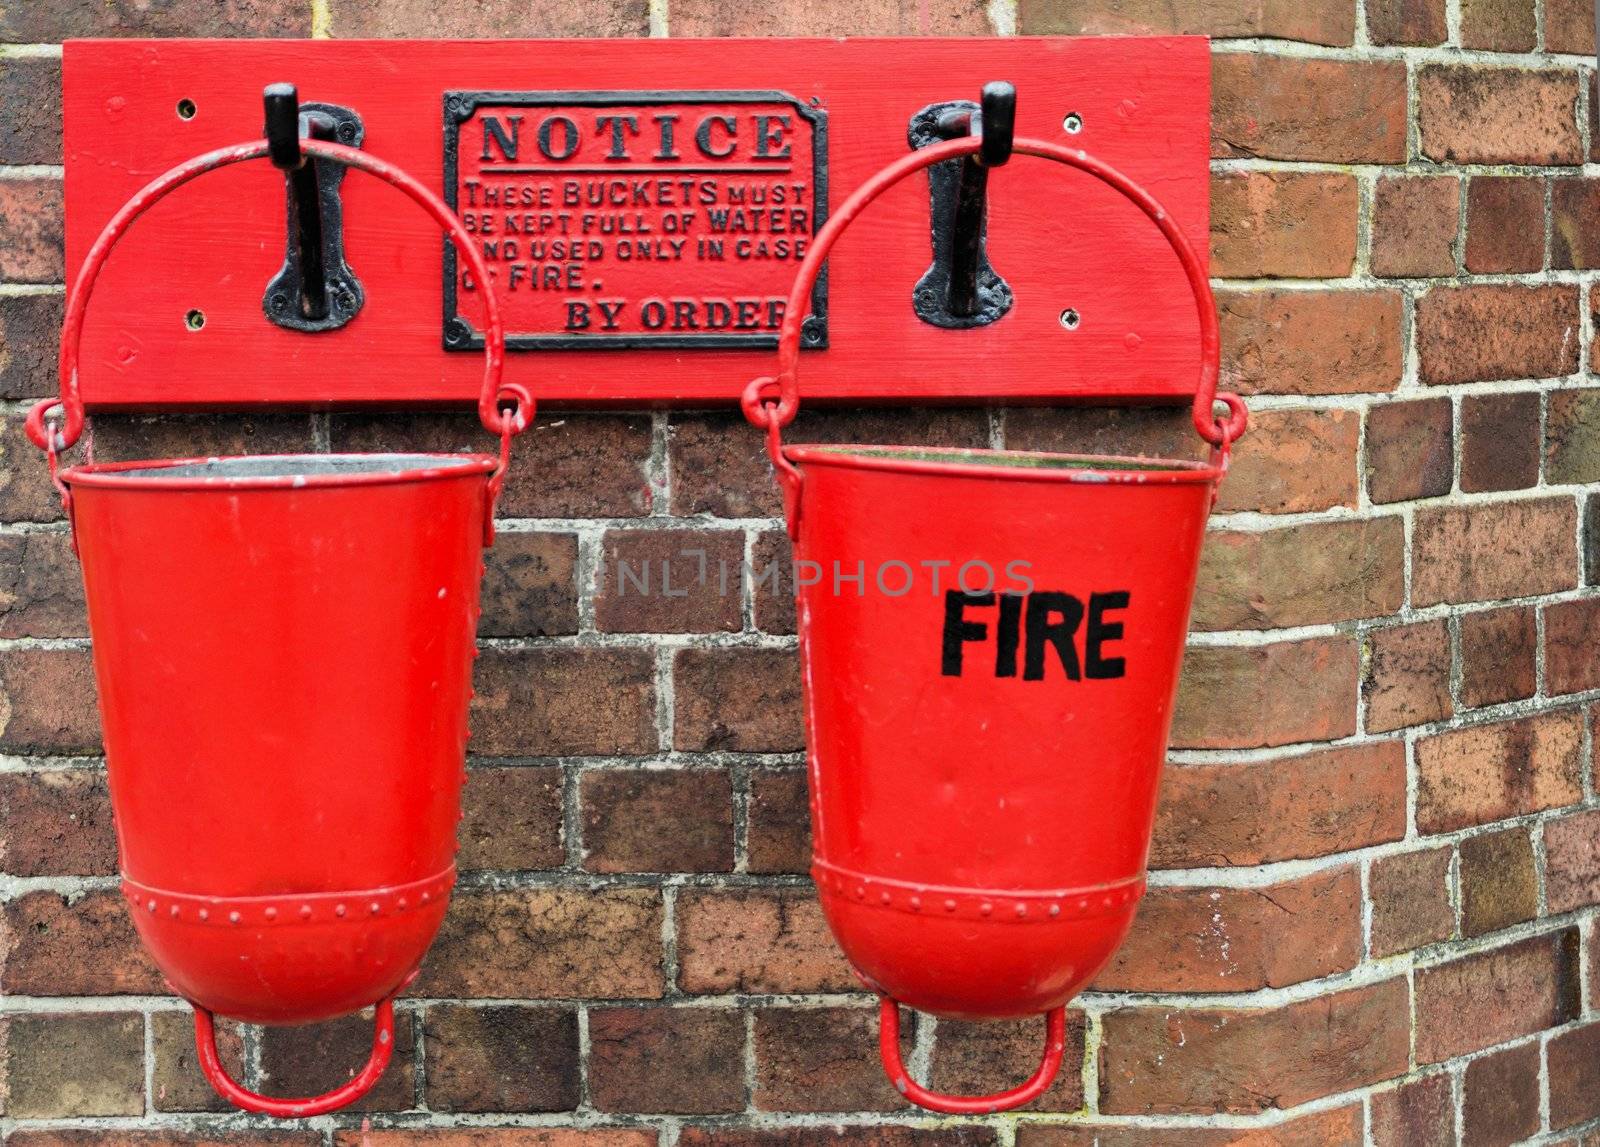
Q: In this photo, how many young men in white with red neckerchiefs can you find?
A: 0